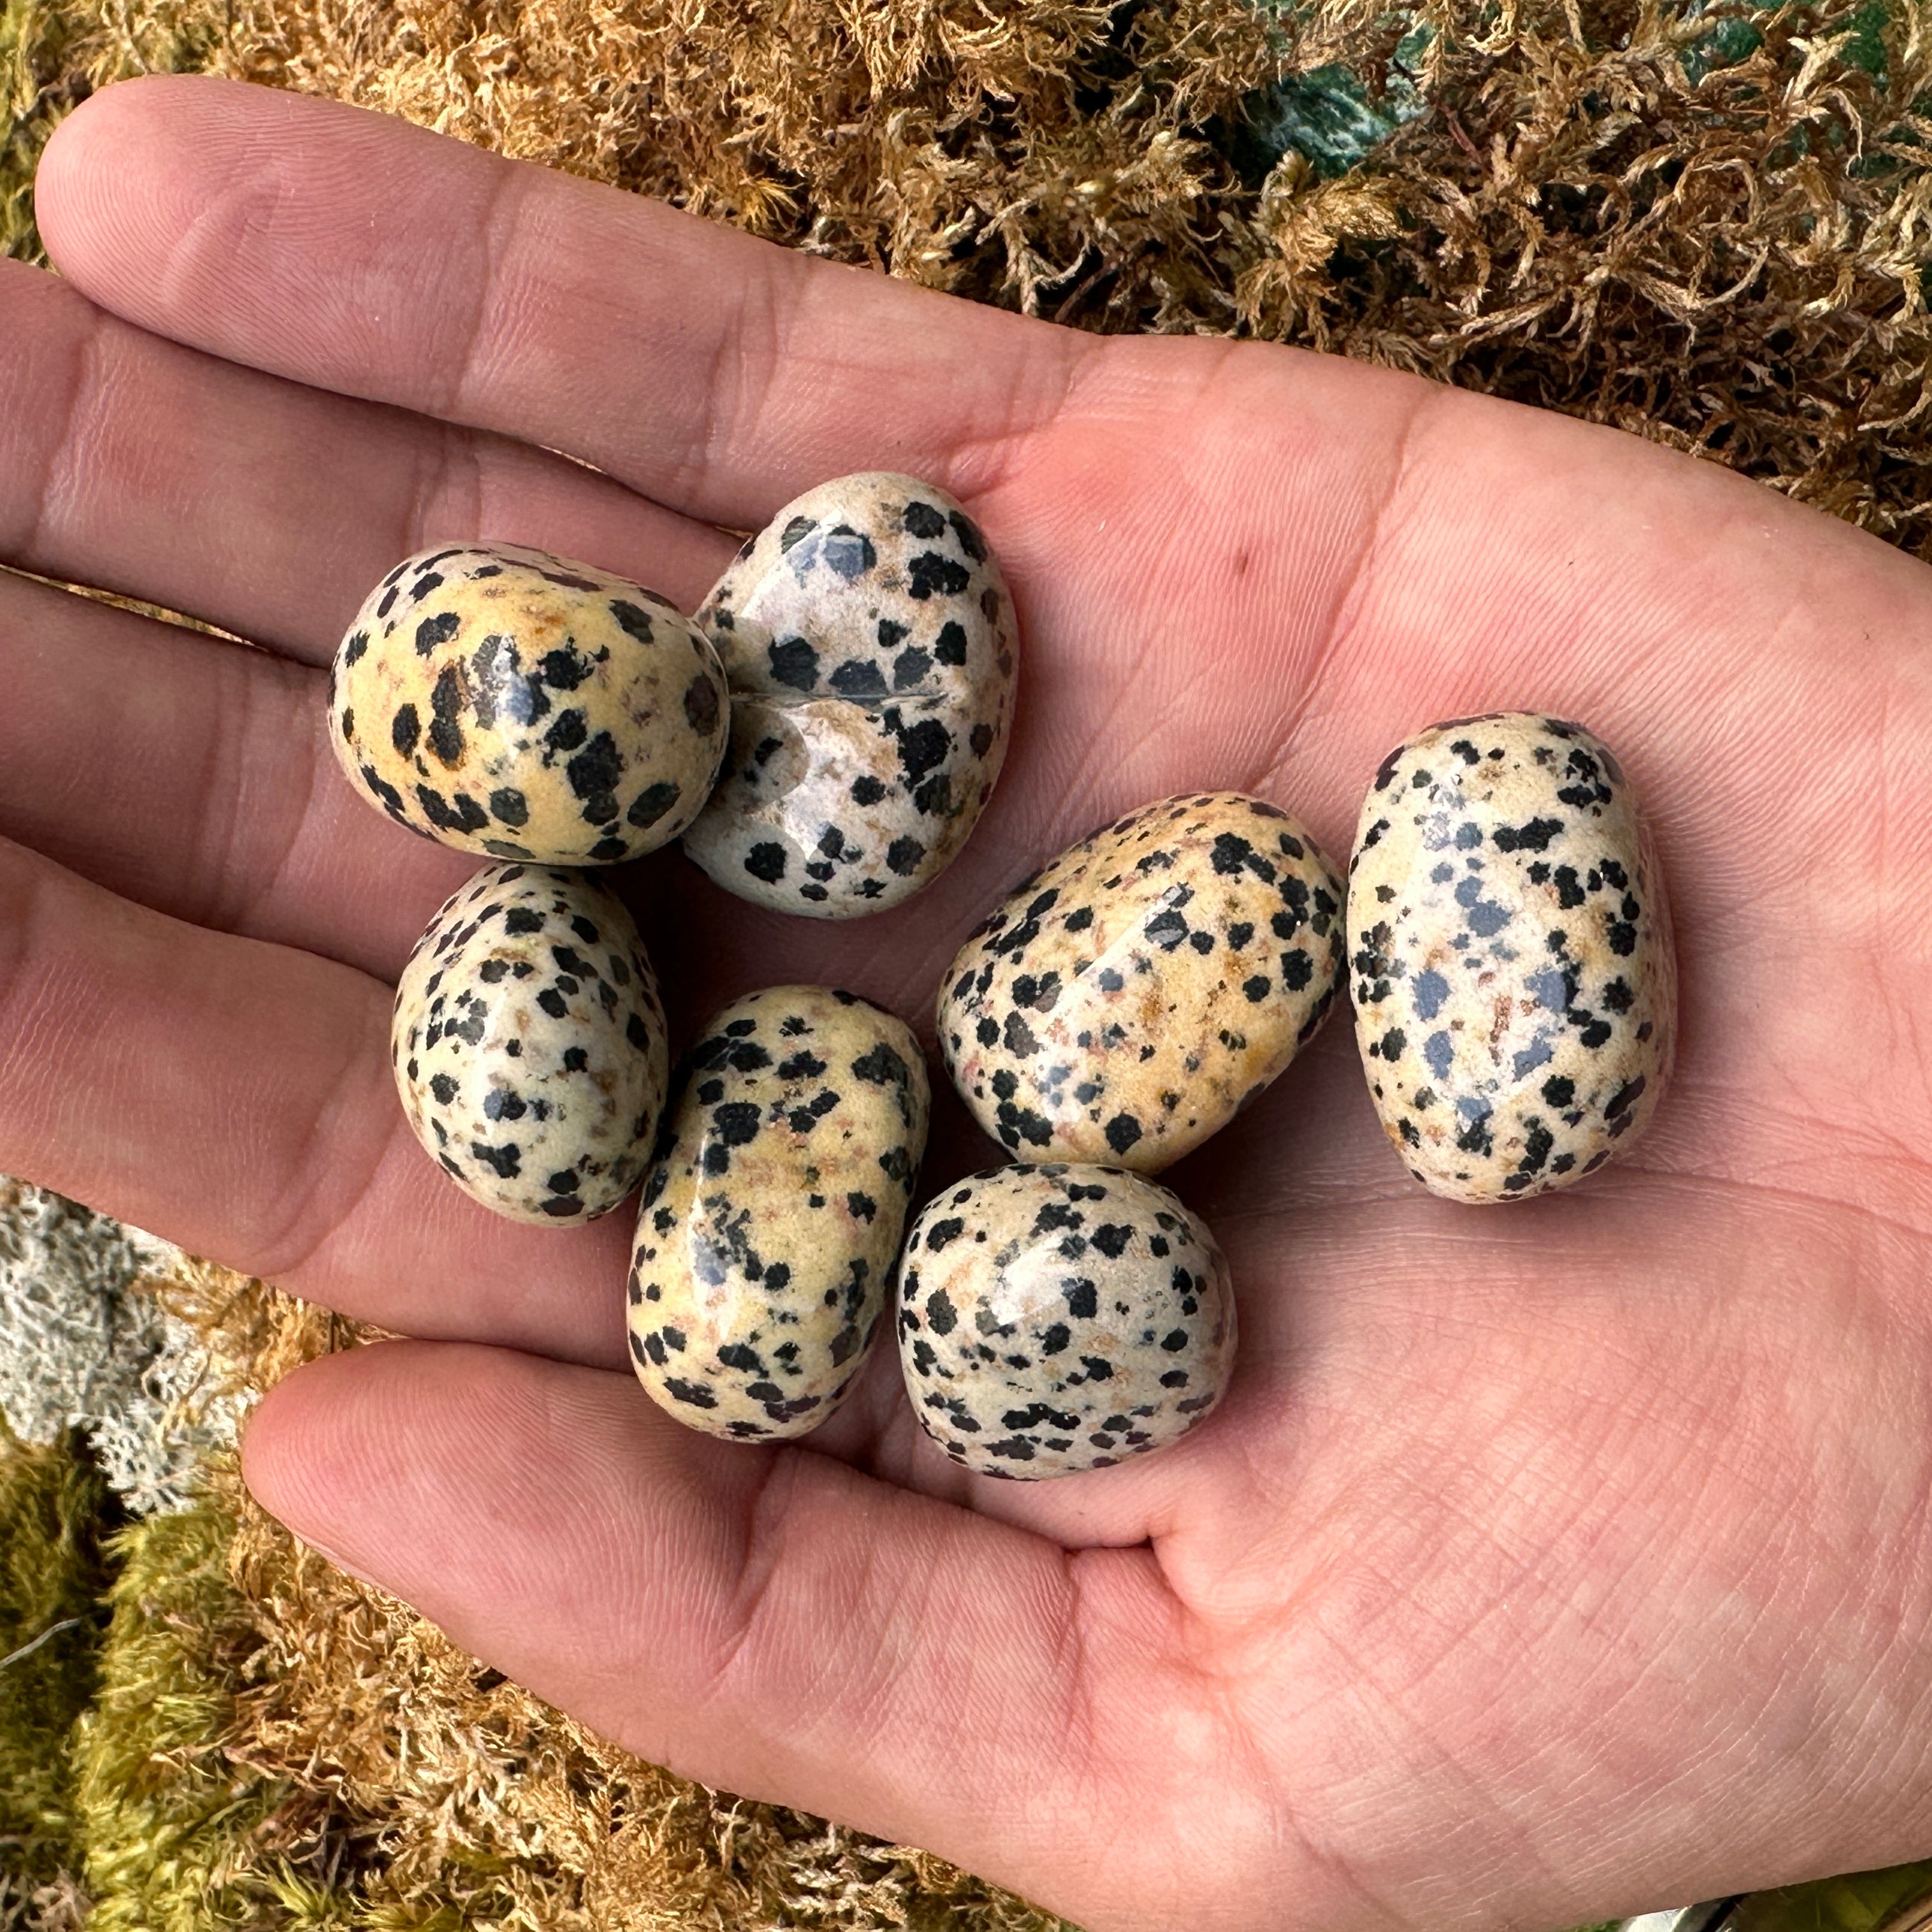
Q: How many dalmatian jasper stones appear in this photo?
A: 7